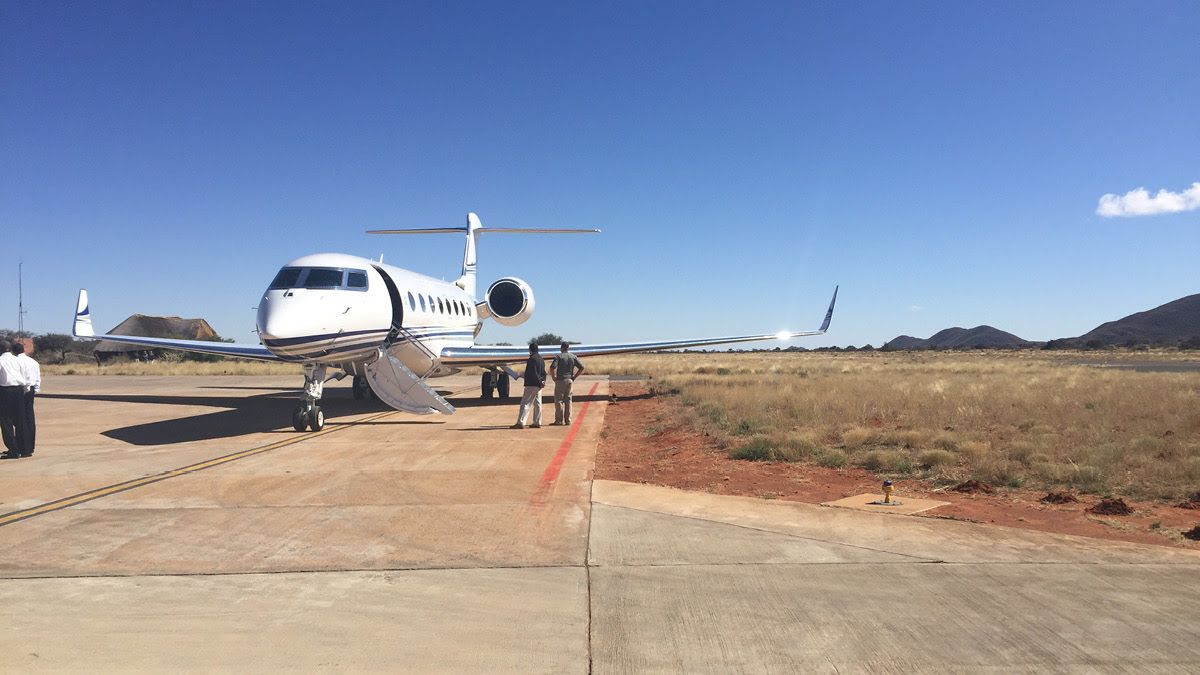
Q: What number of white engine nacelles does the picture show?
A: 1